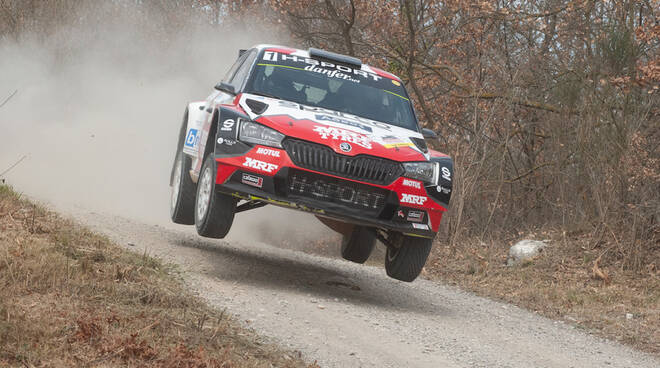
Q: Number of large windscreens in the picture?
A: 1